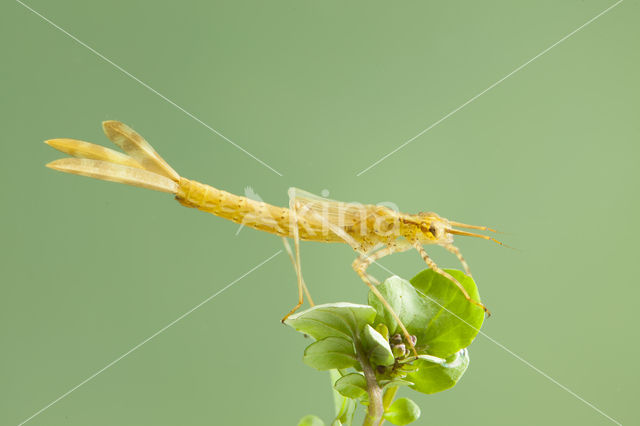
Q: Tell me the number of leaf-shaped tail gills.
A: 3